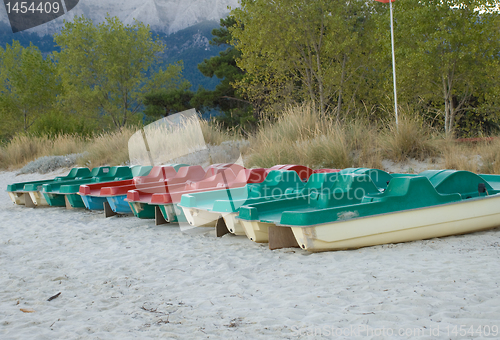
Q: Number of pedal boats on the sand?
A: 6